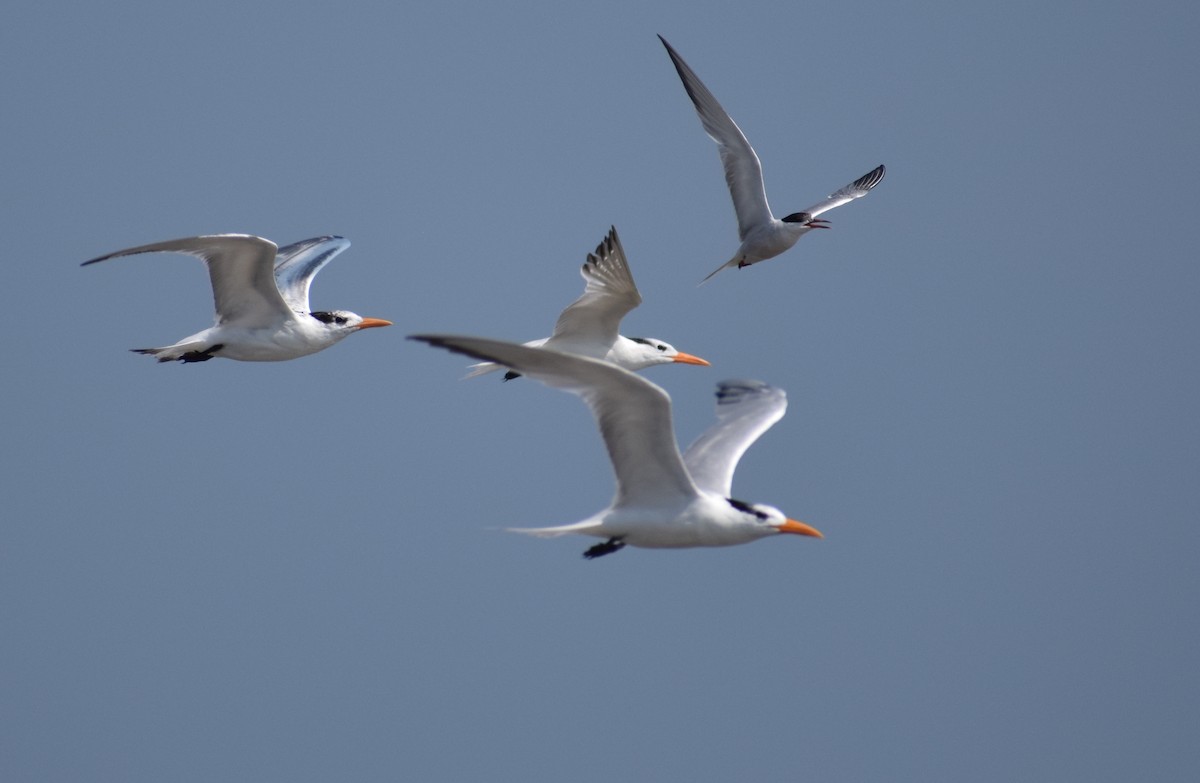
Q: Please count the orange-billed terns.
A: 3